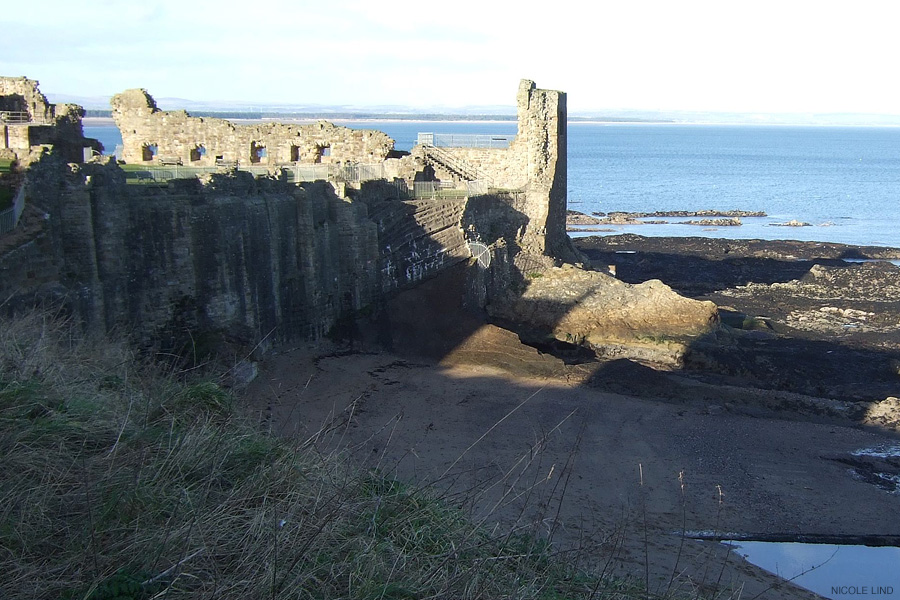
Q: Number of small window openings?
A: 5